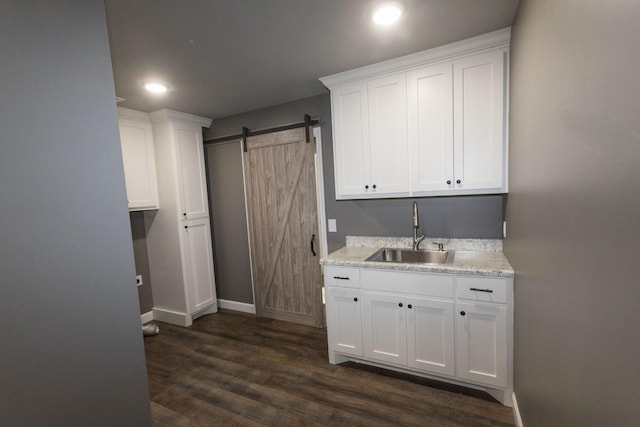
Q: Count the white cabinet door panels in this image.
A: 11